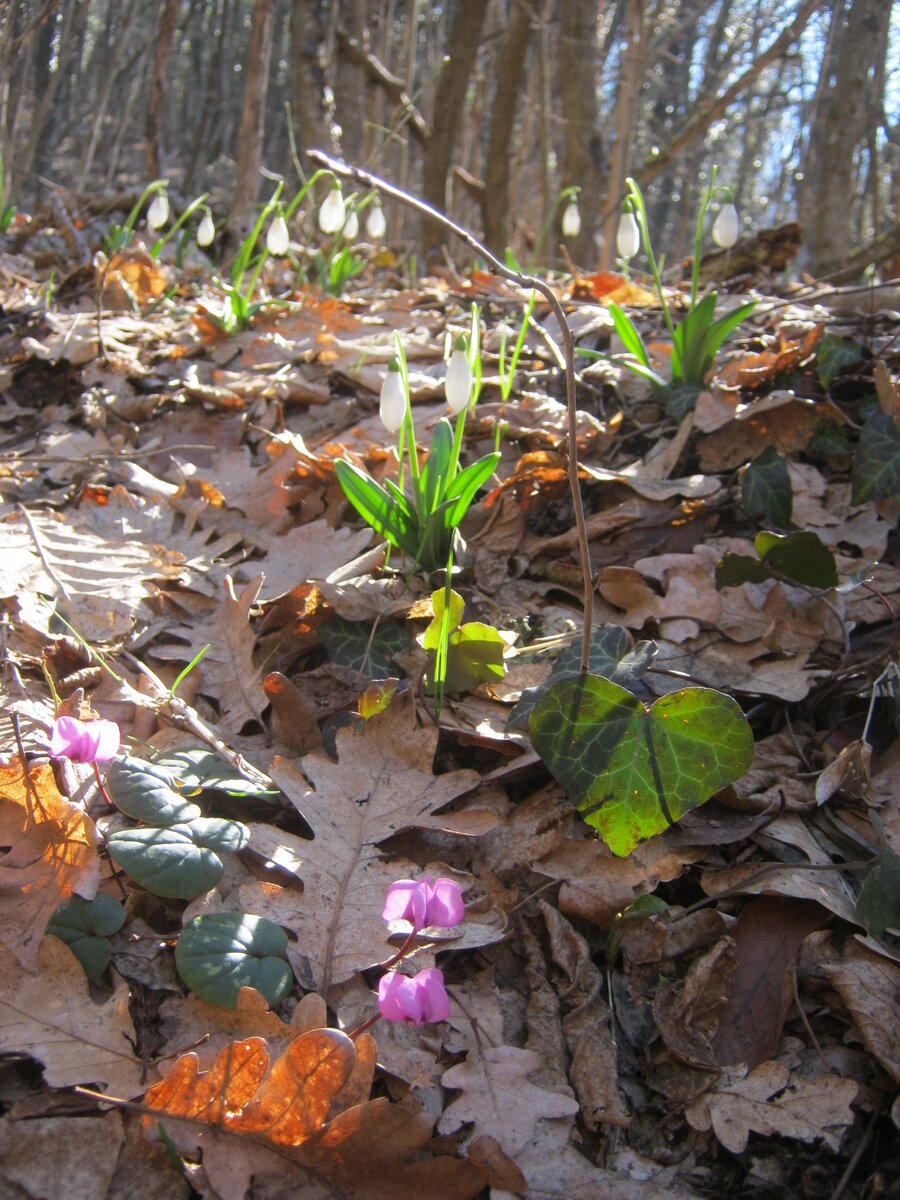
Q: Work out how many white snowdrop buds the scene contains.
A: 11